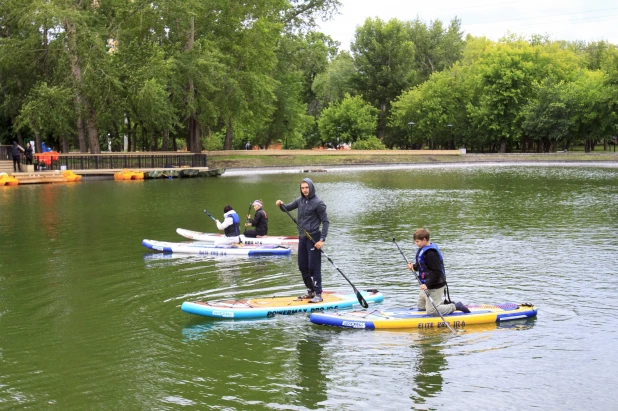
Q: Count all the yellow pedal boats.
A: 3